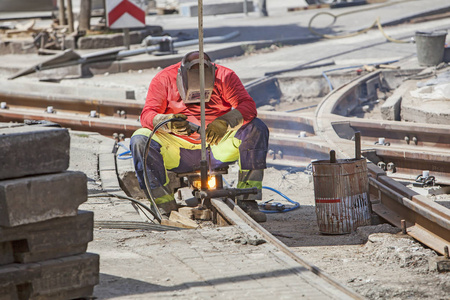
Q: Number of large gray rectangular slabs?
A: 4